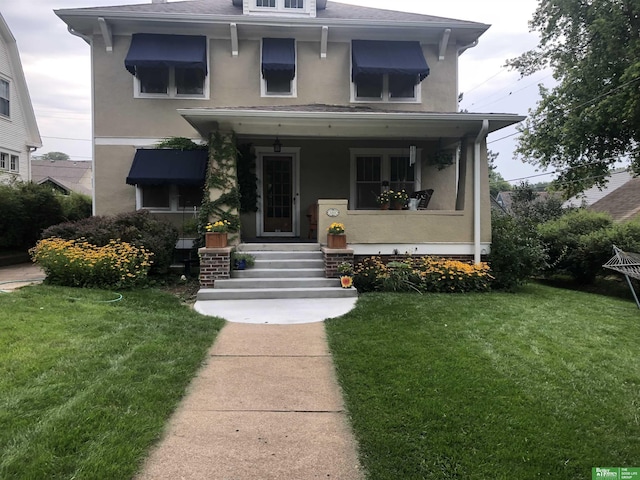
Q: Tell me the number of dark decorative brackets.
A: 0